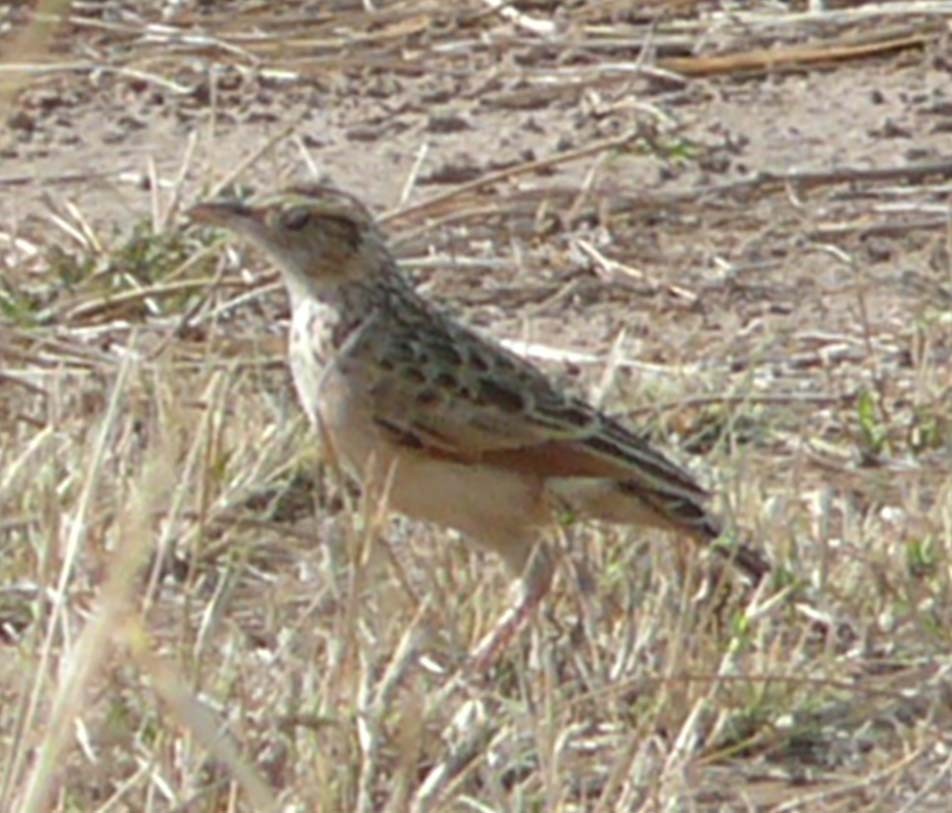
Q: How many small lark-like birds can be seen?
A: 1